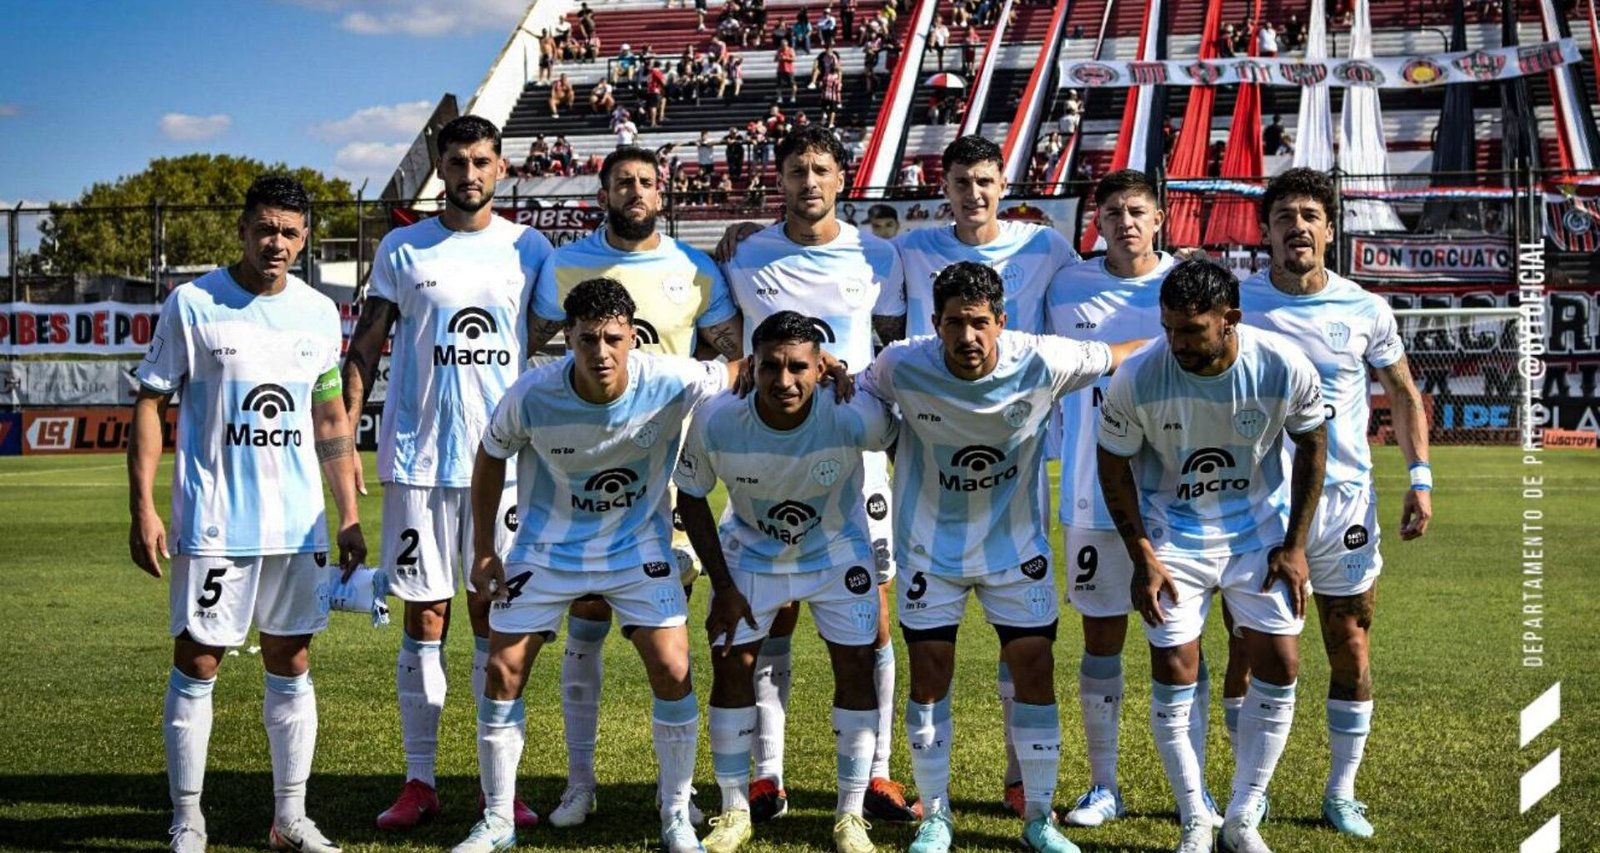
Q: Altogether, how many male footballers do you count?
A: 11